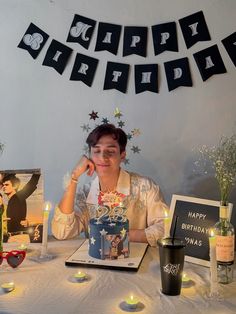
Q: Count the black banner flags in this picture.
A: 13